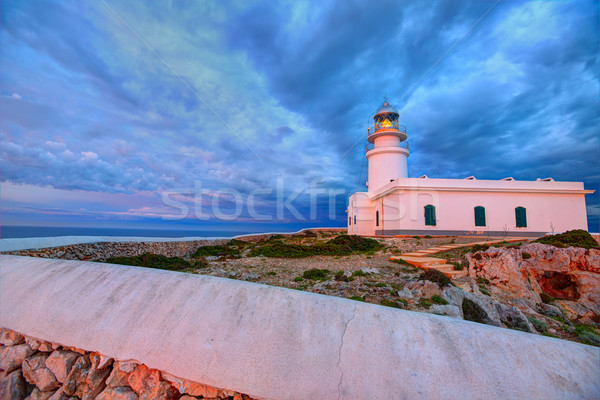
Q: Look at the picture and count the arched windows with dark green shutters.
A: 3